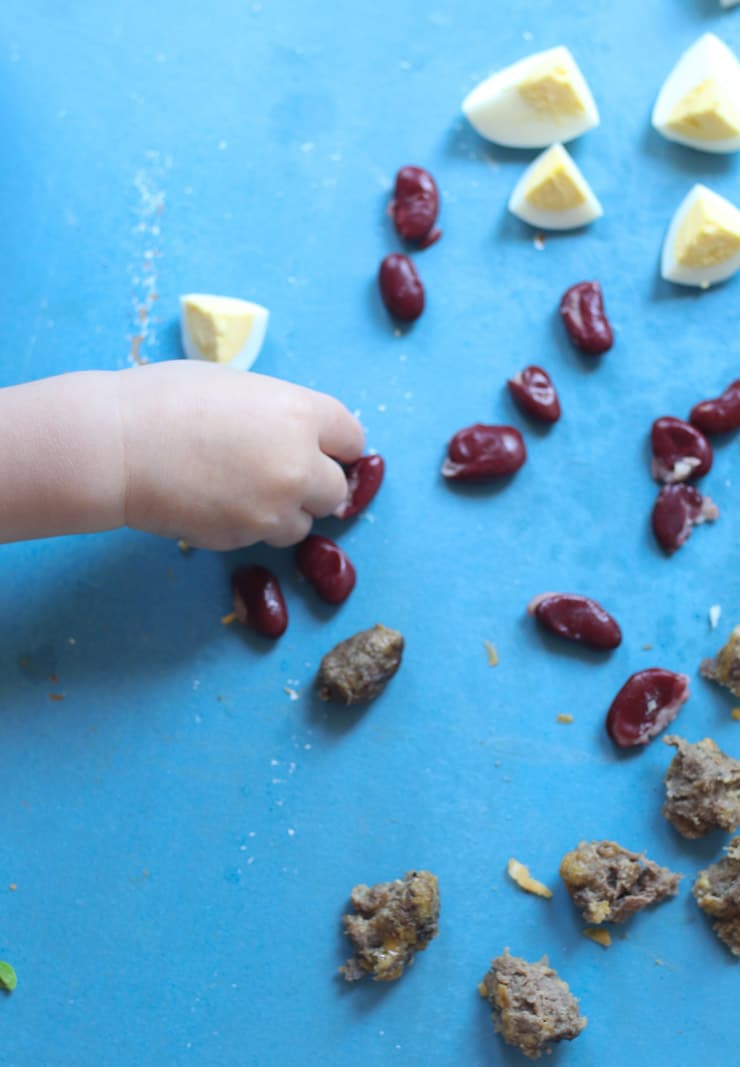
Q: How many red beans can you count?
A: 13